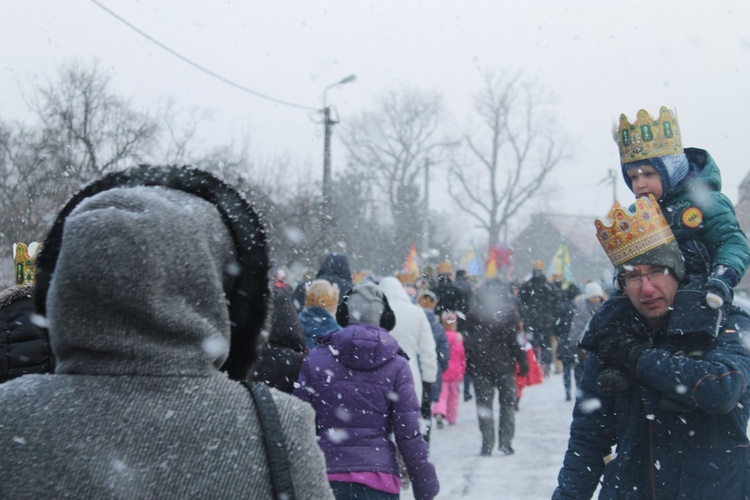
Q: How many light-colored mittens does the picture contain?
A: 1